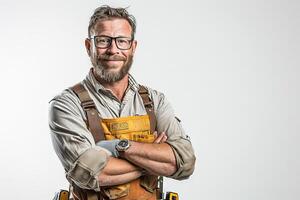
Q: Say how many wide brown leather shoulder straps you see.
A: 2